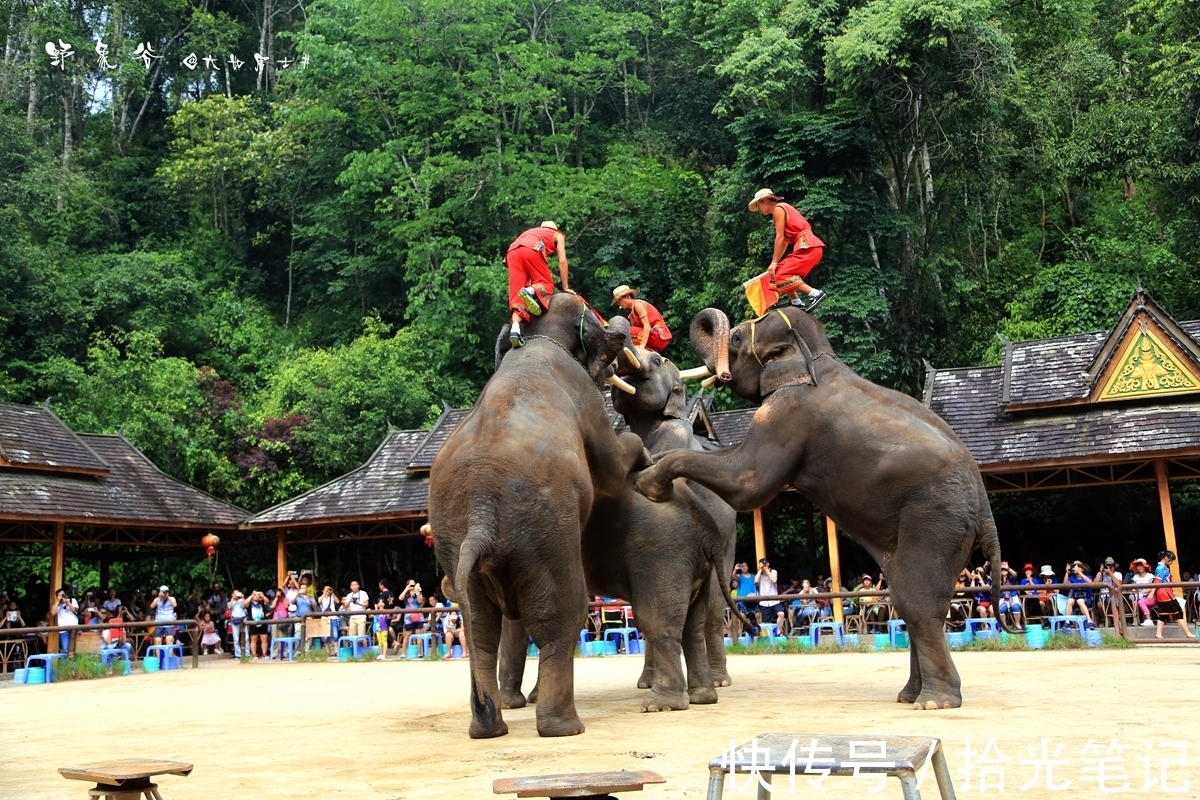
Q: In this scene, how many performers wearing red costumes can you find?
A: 3